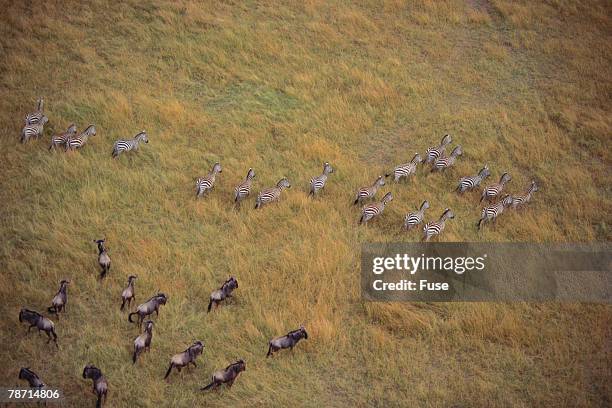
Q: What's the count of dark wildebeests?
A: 12